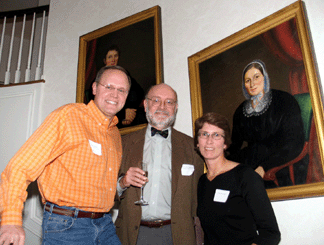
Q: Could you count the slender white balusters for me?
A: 5